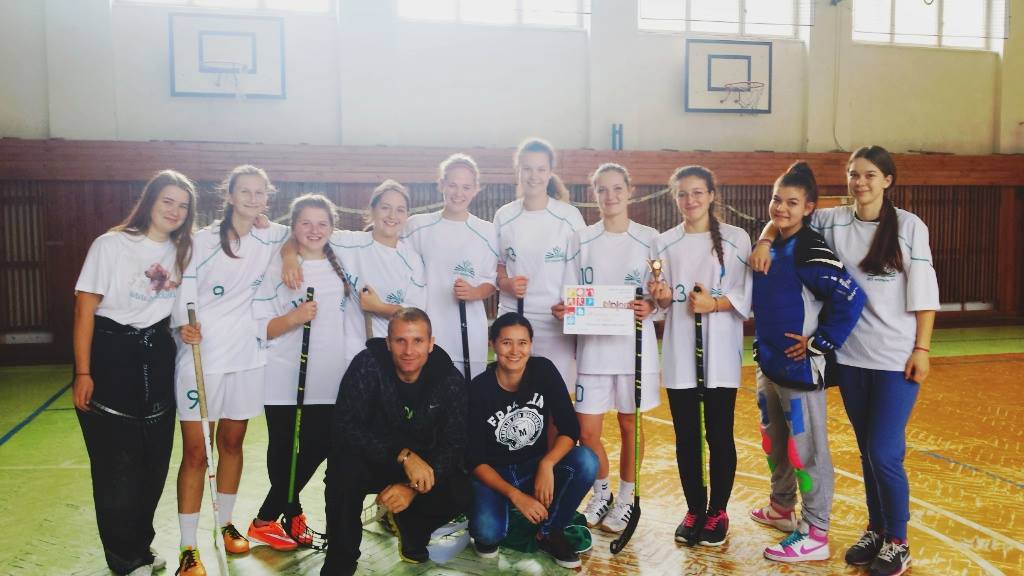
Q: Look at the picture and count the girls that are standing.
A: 10